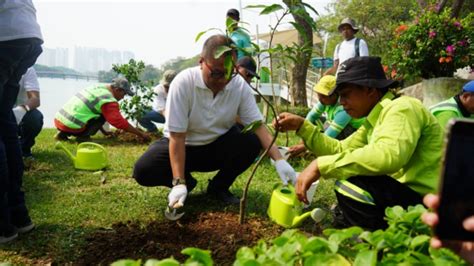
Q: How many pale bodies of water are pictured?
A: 1